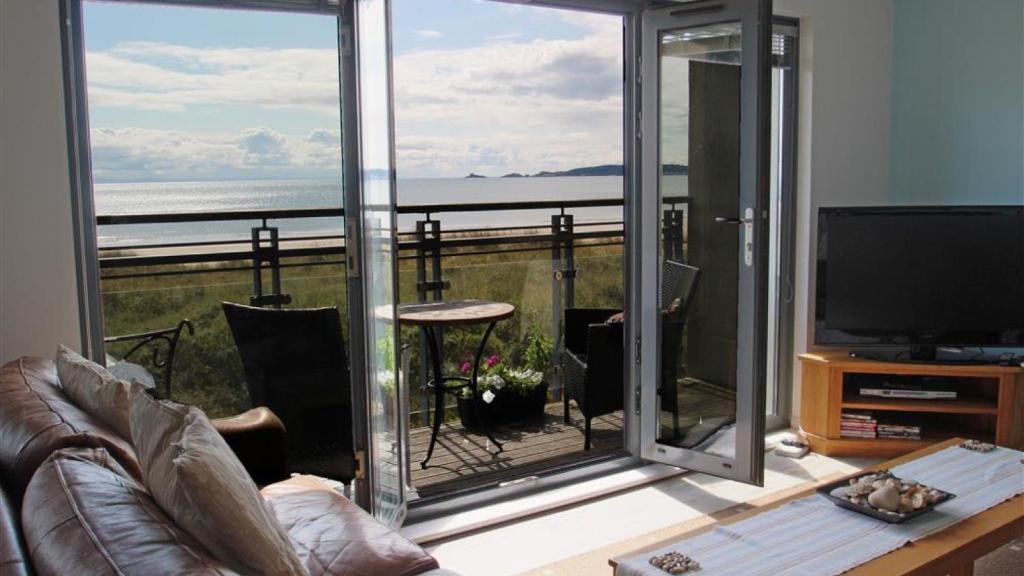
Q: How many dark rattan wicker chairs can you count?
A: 2